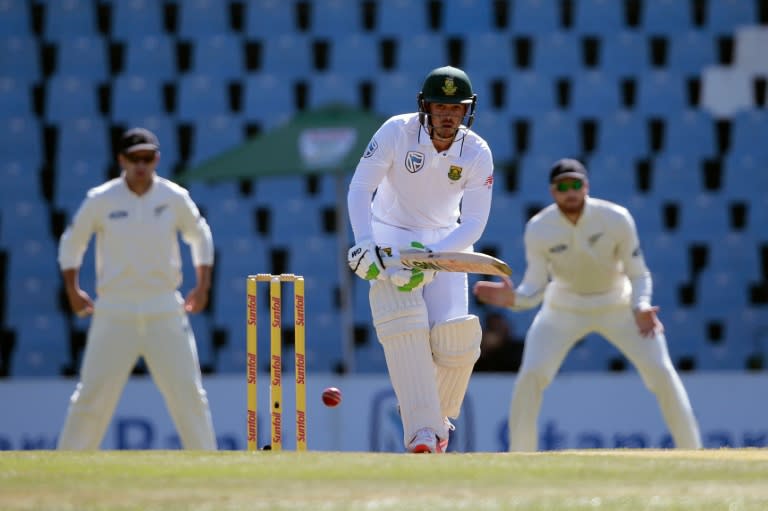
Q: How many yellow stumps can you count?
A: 3